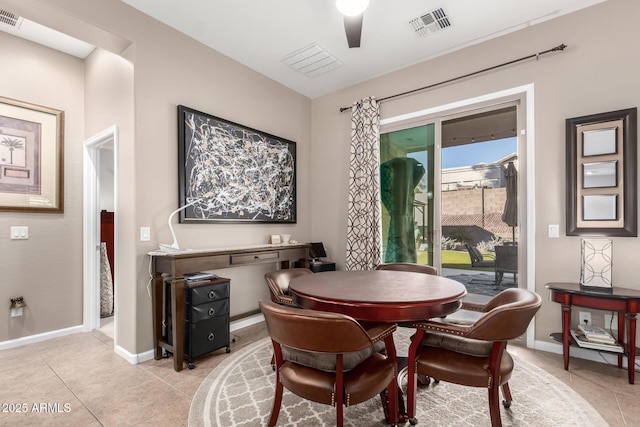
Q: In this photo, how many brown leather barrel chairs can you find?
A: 4